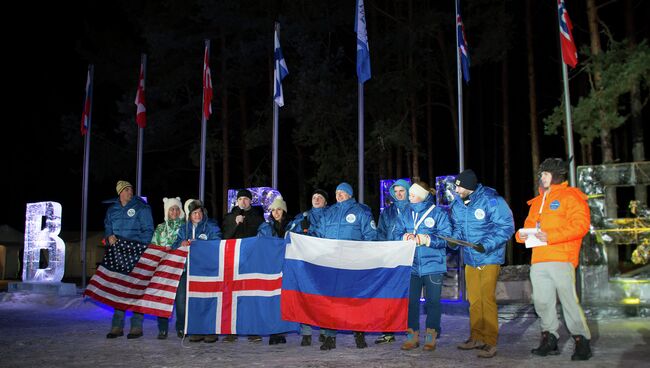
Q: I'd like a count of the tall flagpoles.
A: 7